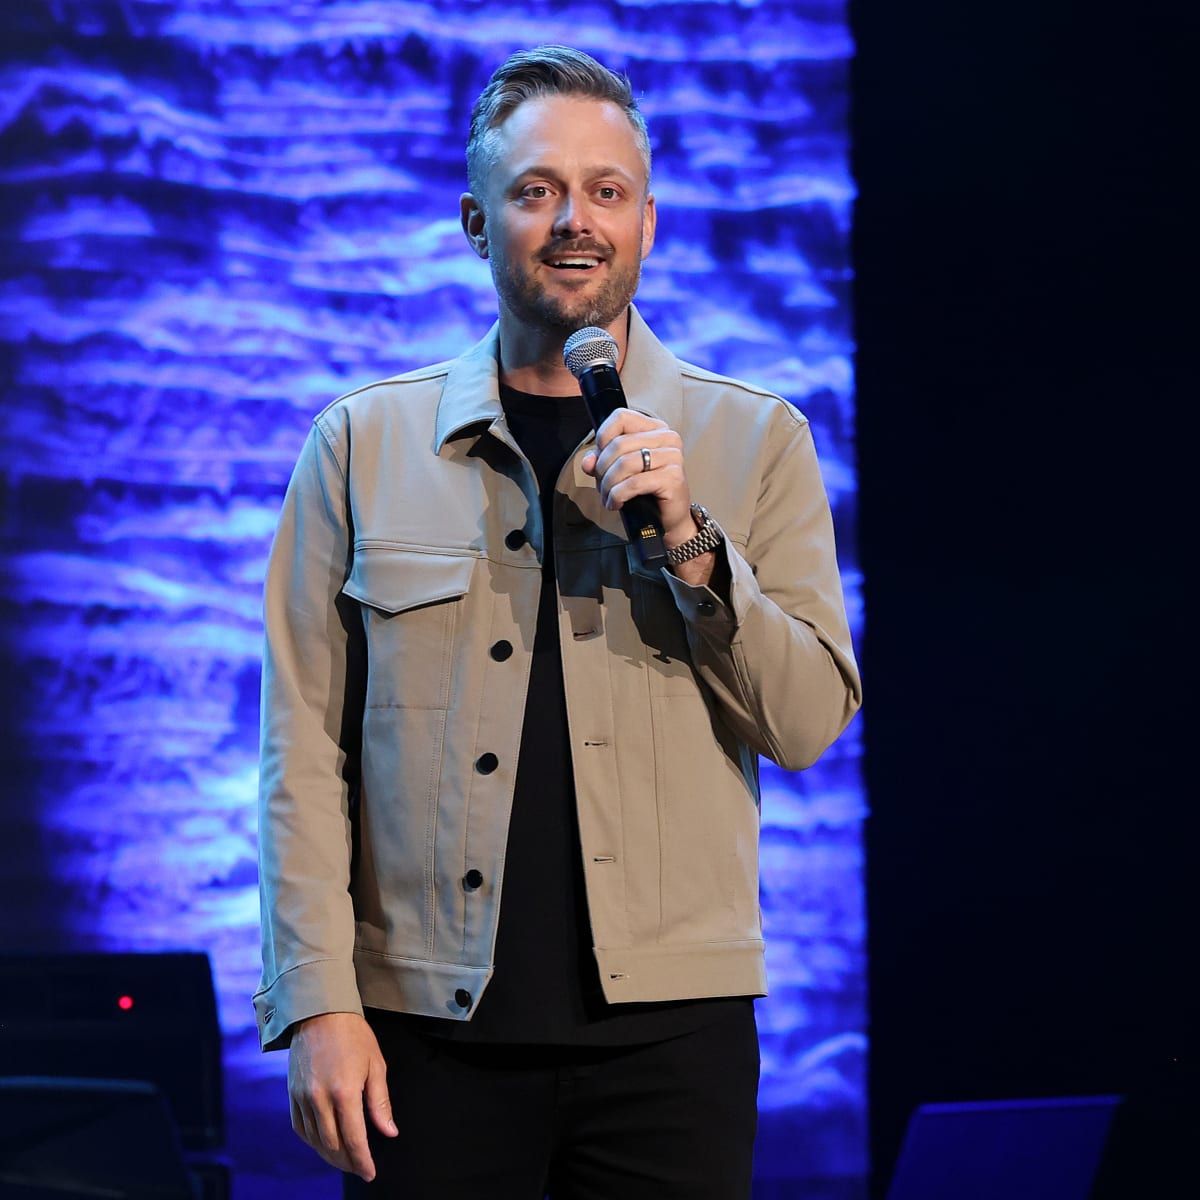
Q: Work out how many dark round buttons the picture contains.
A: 6